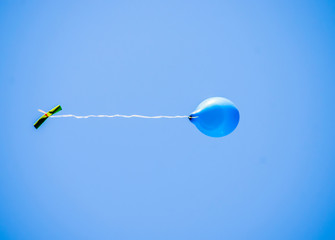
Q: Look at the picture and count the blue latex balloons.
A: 1